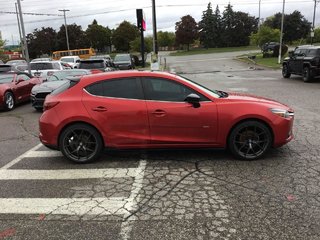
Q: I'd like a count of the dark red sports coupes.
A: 1